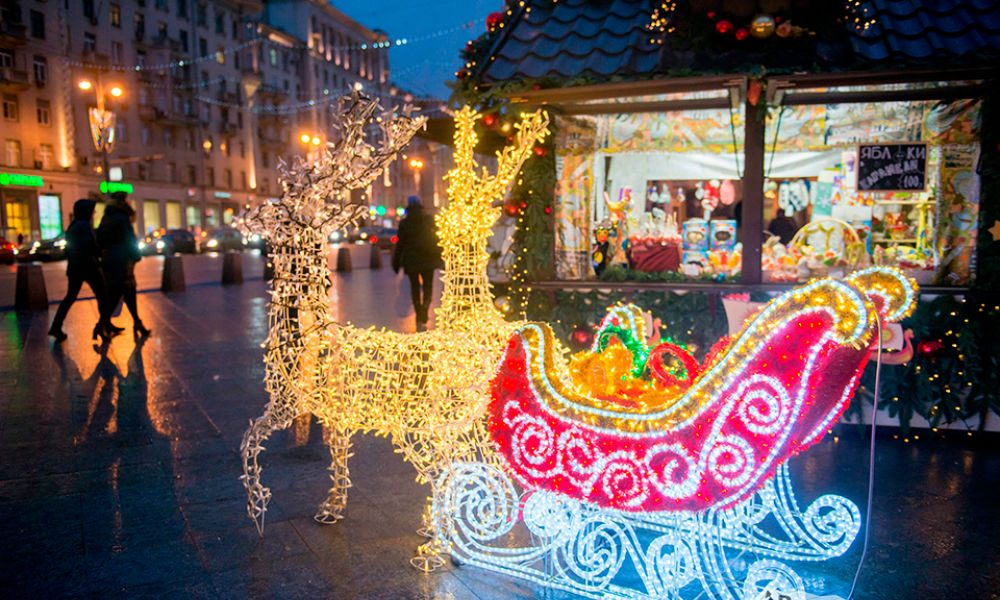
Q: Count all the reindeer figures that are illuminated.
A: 2